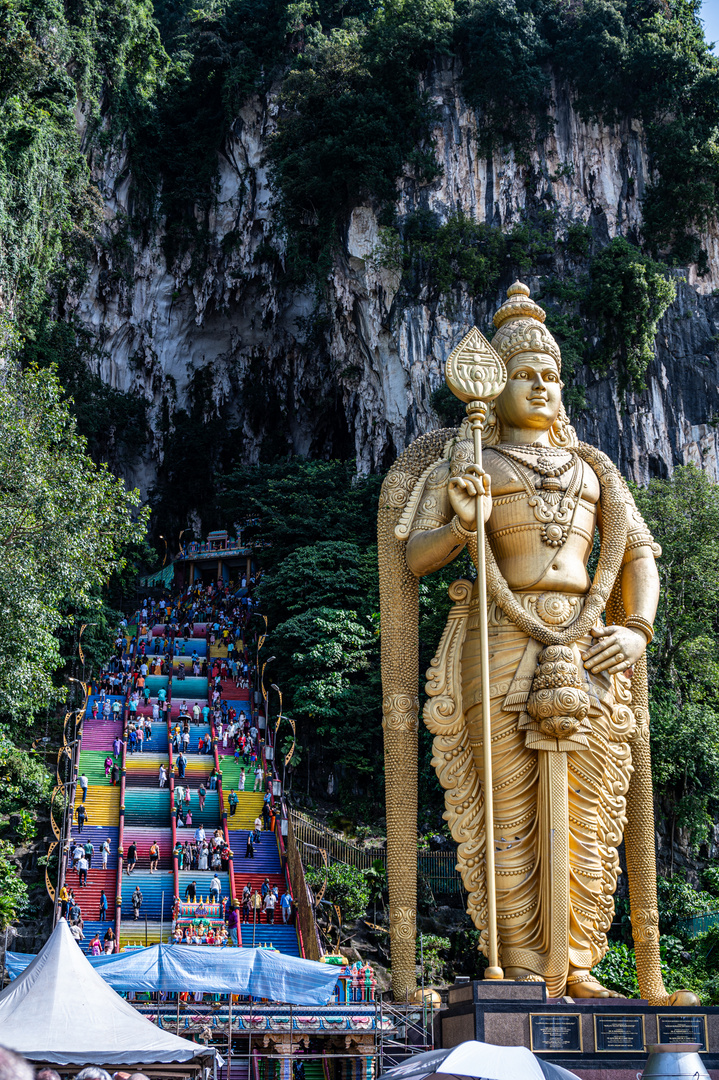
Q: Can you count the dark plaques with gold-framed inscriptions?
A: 3